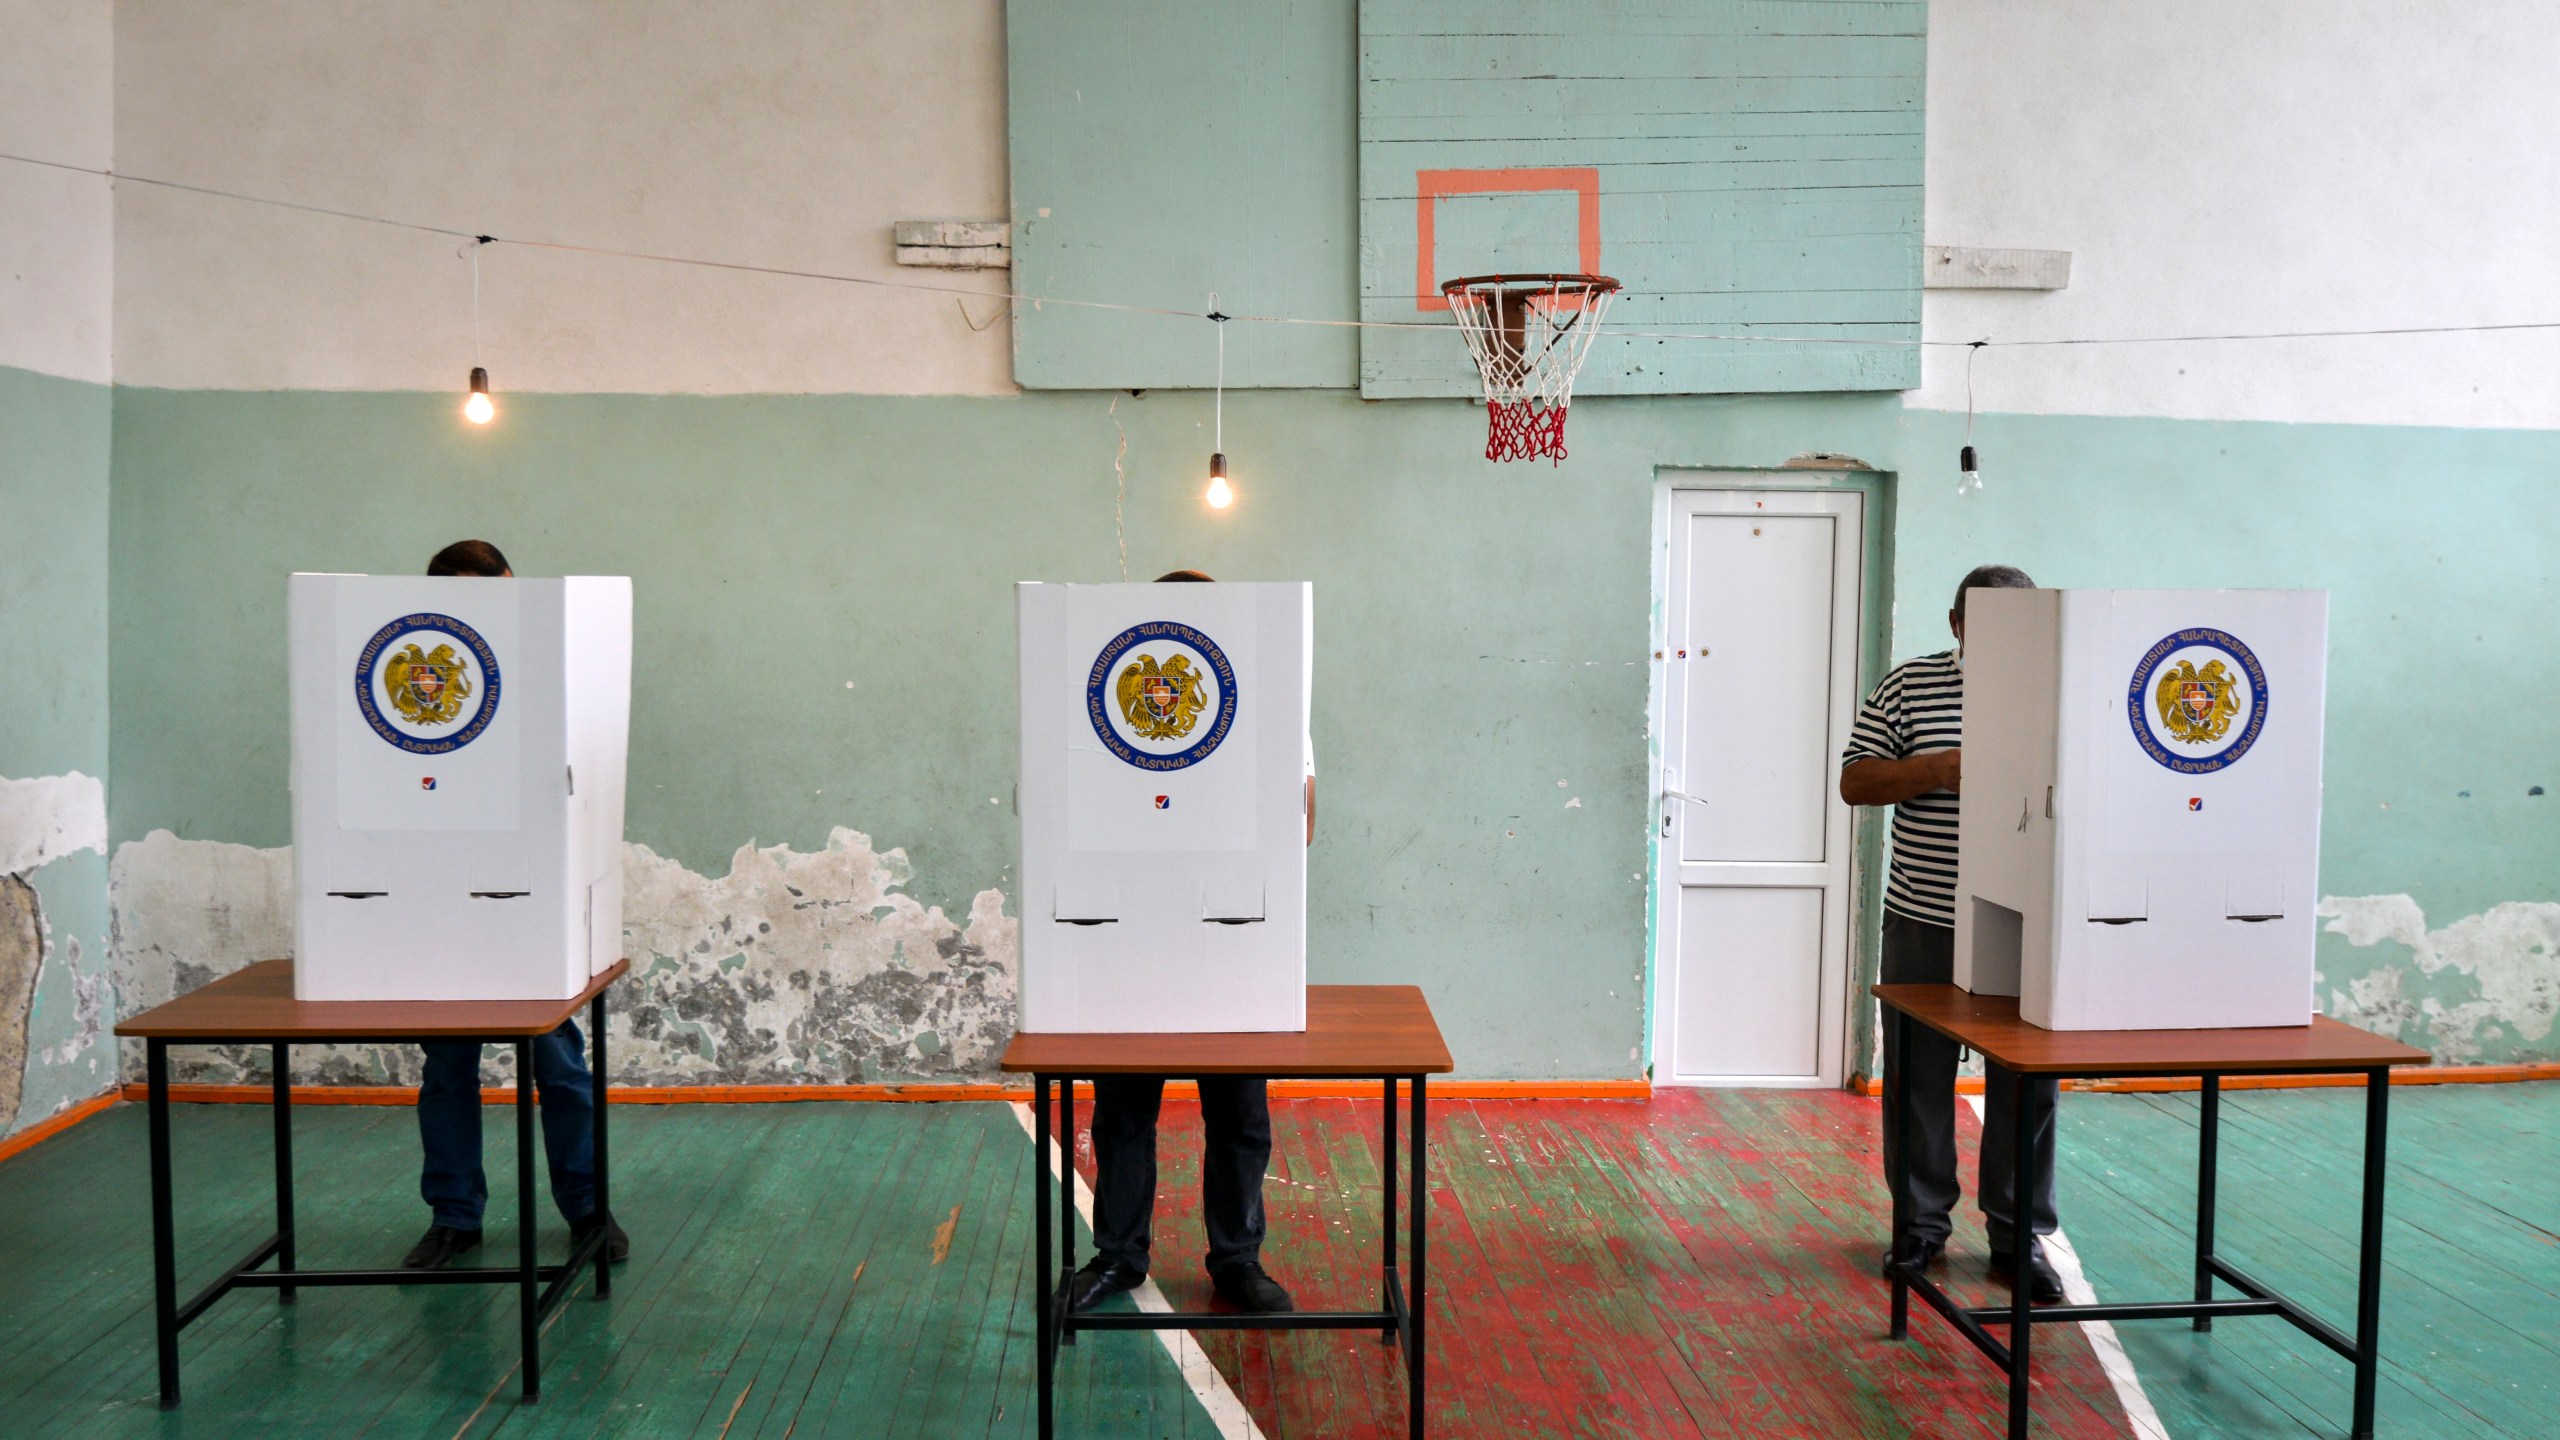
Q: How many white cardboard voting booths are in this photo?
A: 3